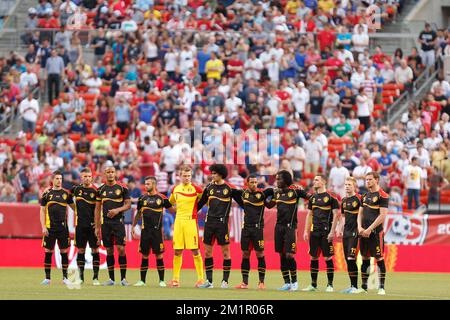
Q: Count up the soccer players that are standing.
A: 11